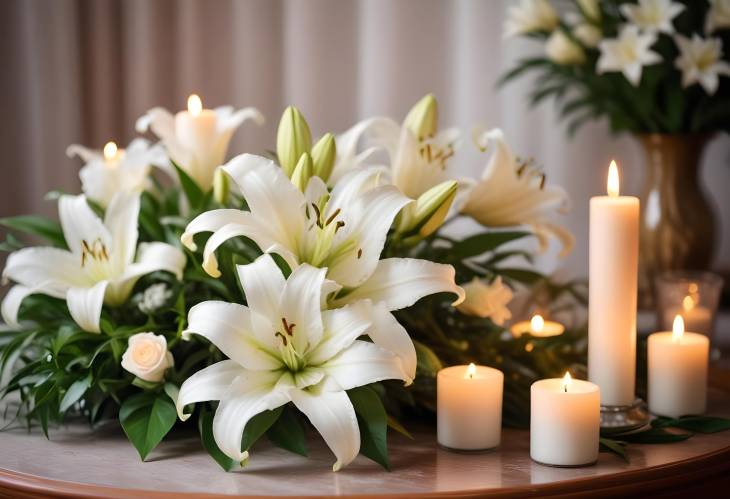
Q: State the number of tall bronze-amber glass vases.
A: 1